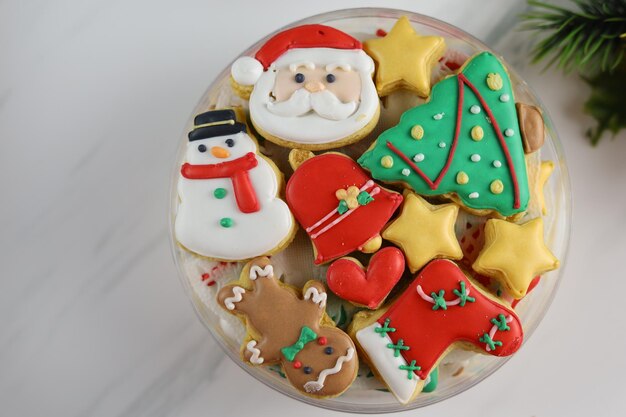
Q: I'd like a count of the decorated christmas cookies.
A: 10